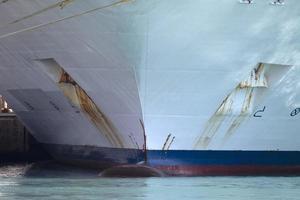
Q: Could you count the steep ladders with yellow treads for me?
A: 0